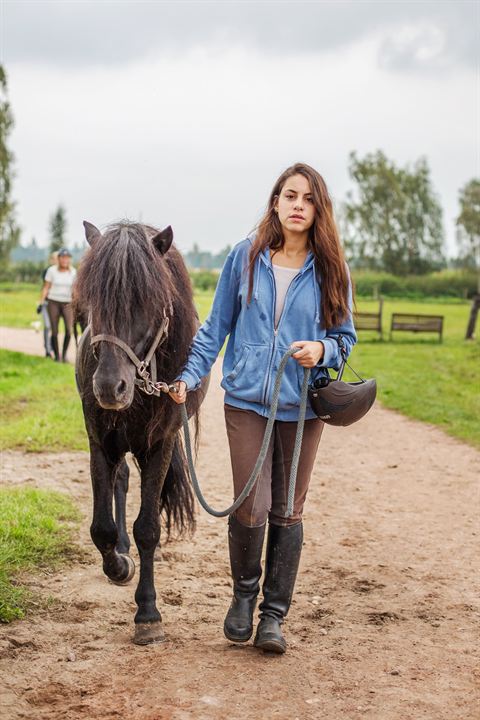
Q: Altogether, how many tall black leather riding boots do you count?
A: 2